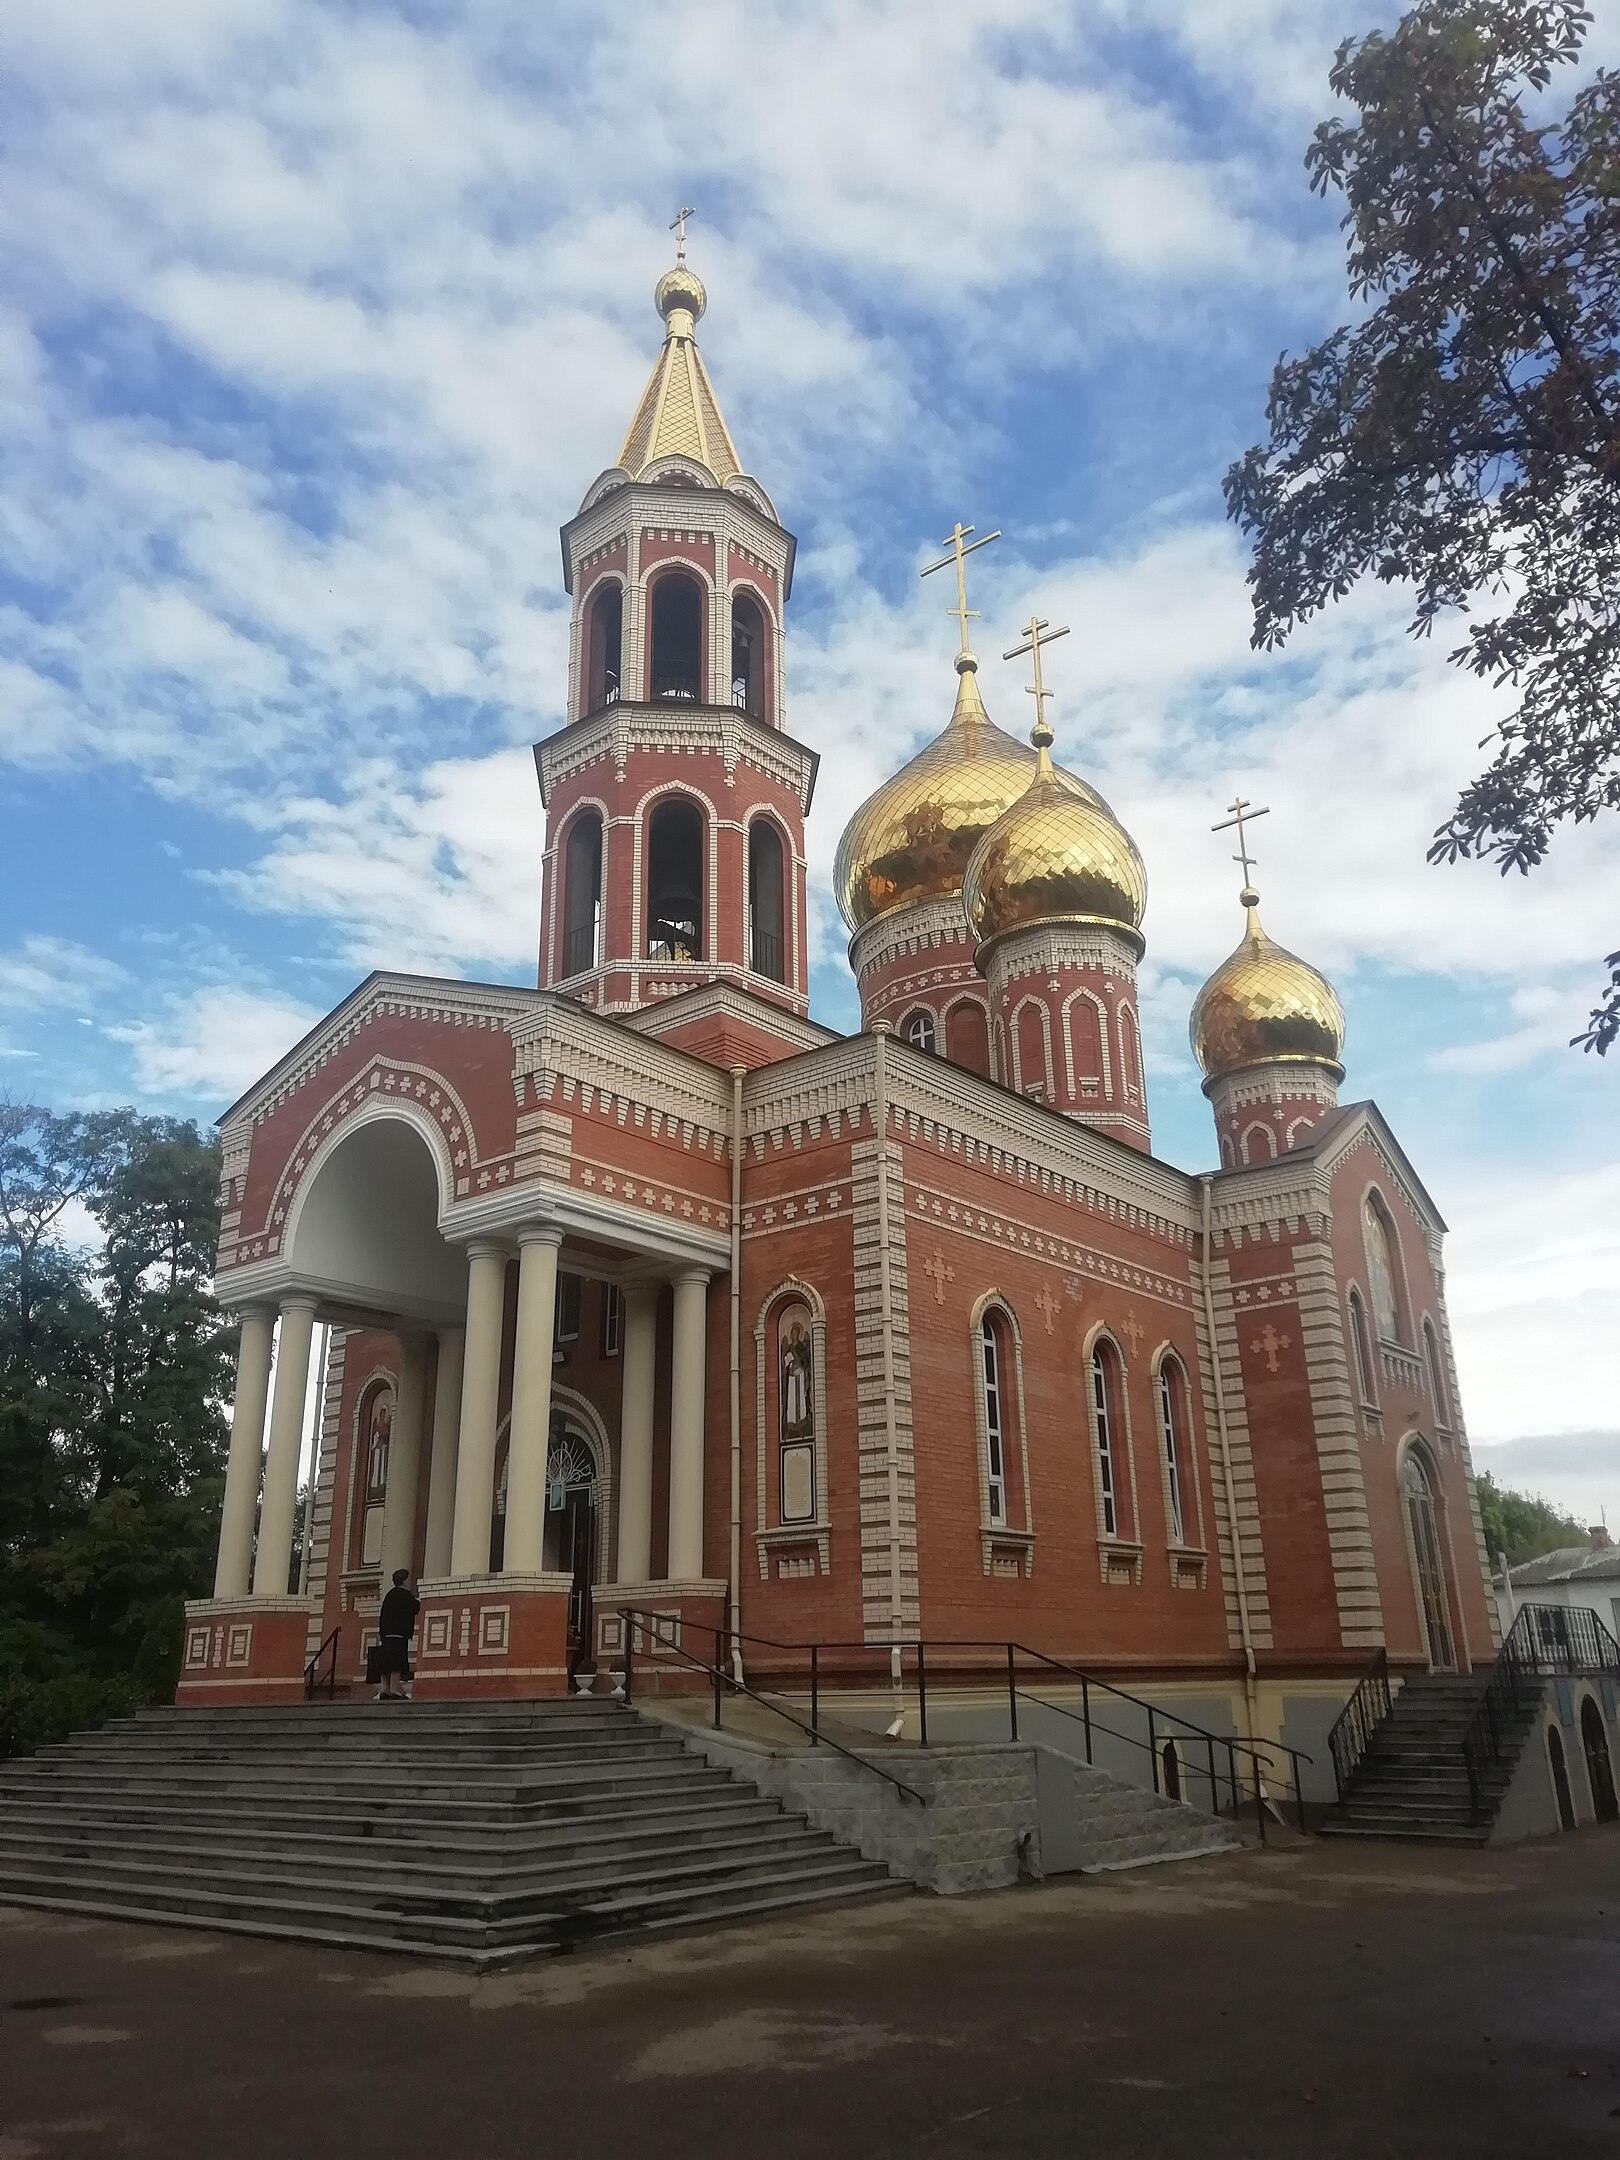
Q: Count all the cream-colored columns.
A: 8